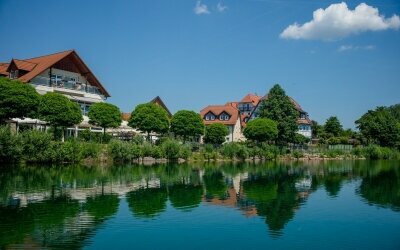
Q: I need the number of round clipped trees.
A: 7